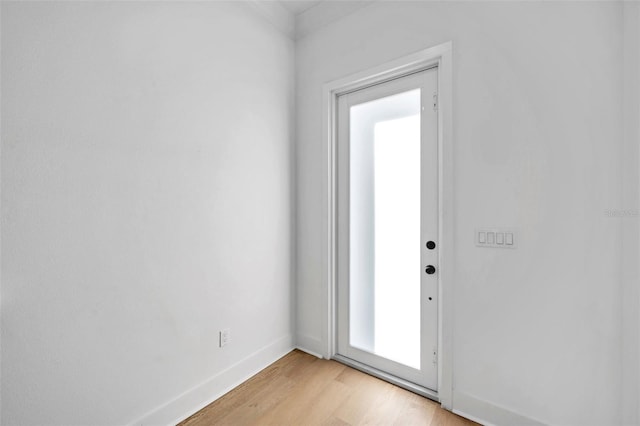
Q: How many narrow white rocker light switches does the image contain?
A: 4